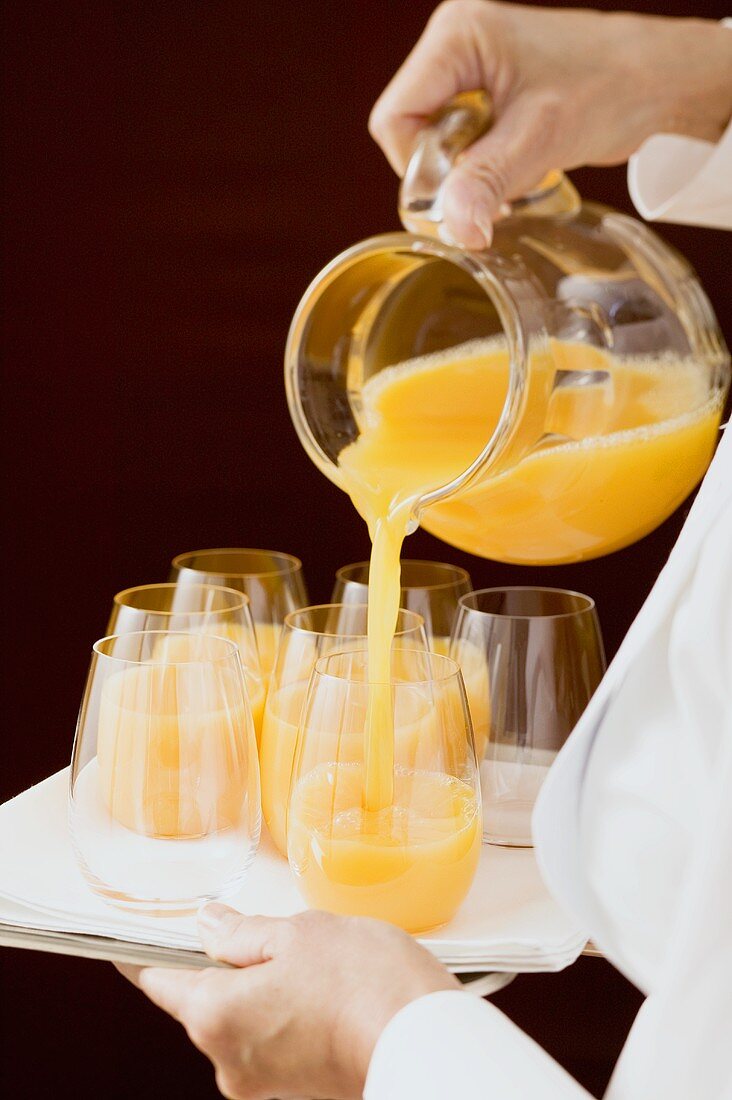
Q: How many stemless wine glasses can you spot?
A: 7